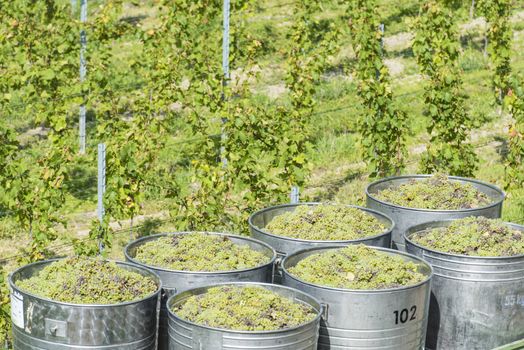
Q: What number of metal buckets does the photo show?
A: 7